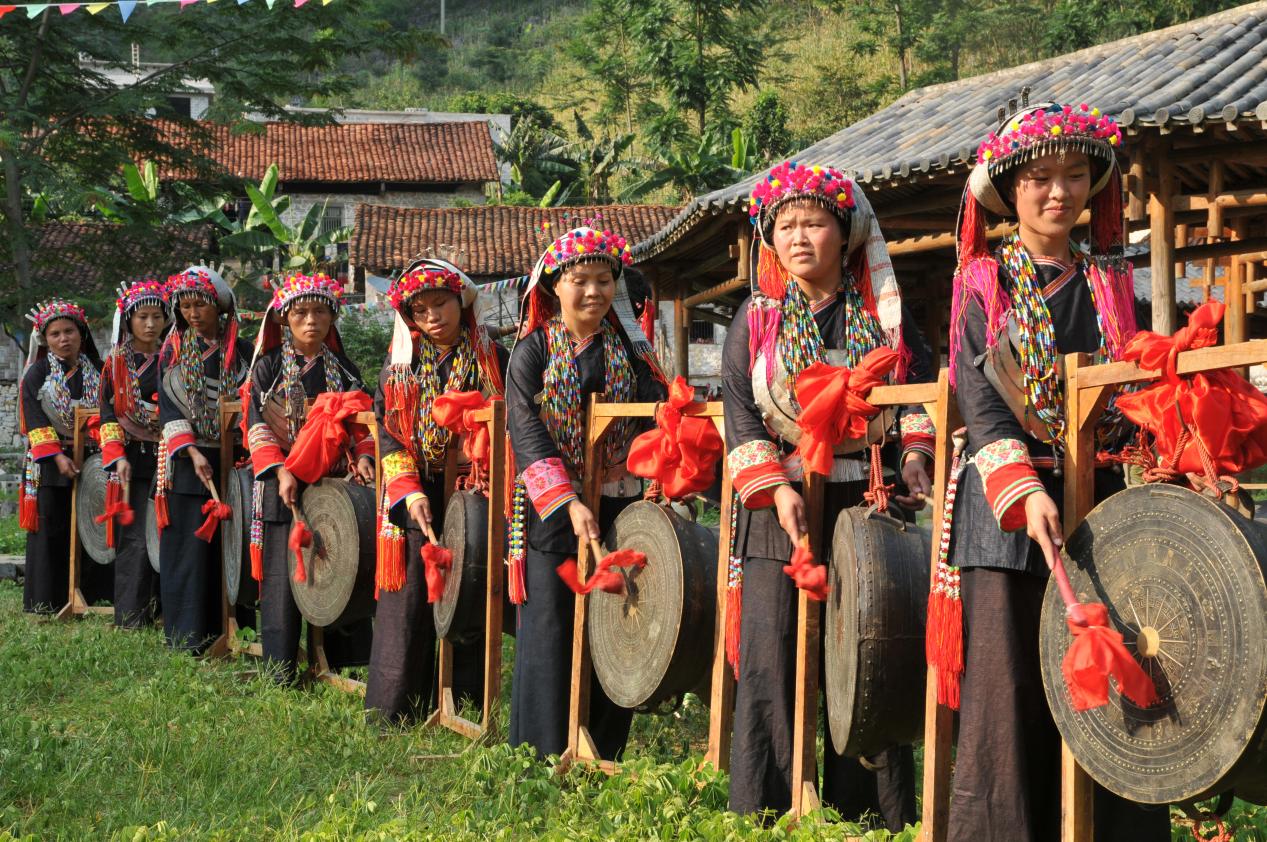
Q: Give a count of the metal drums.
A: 8